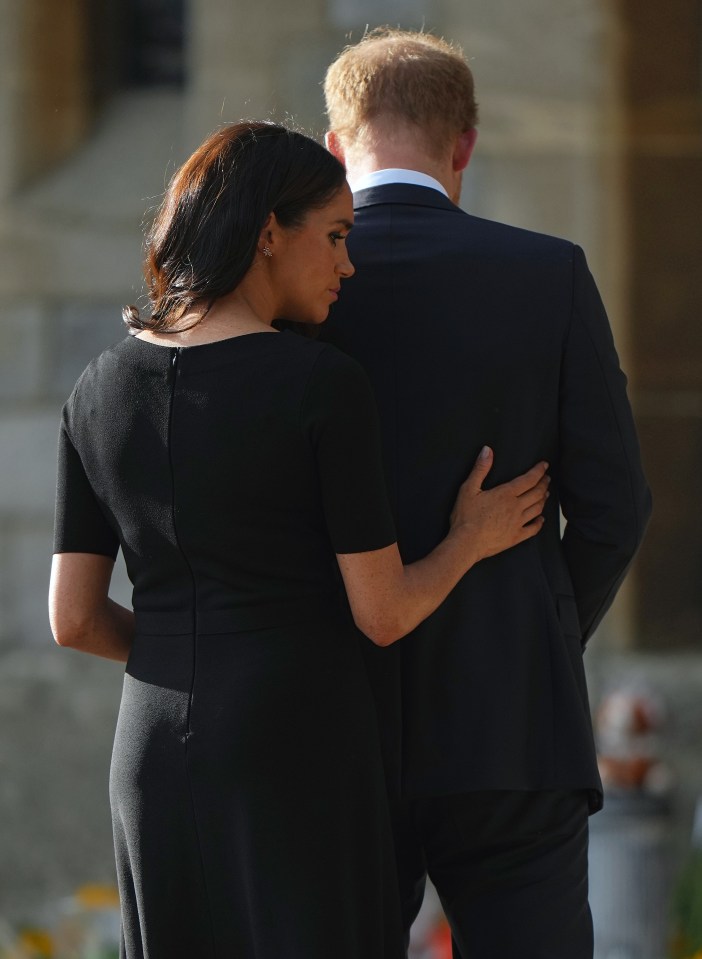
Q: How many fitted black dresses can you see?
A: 1